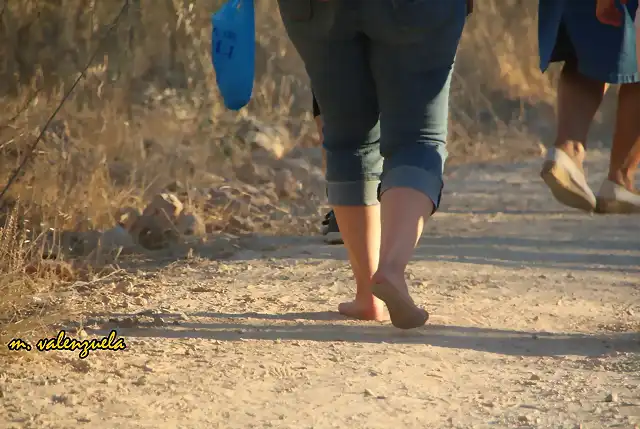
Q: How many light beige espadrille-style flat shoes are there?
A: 2